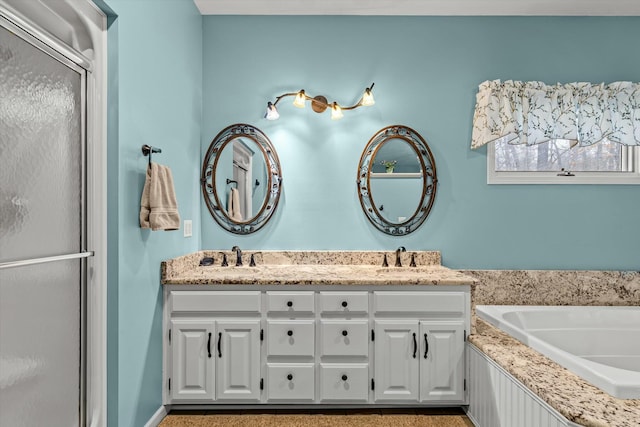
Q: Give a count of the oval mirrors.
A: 2